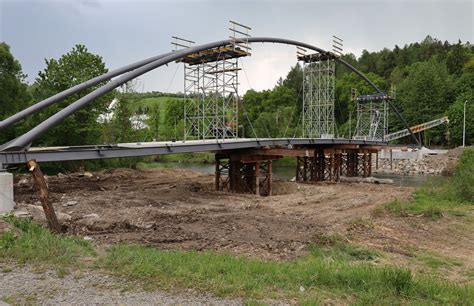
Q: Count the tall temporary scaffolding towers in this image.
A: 3